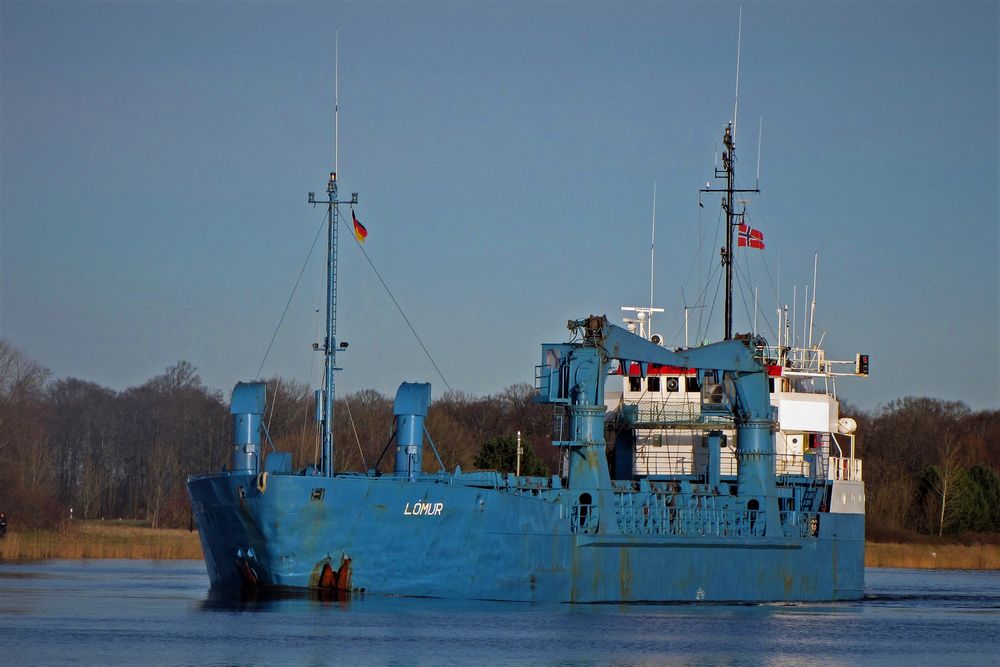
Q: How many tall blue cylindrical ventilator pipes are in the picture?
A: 2